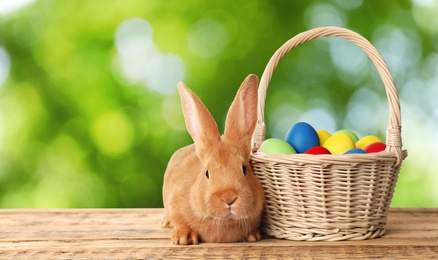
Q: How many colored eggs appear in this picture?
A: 9